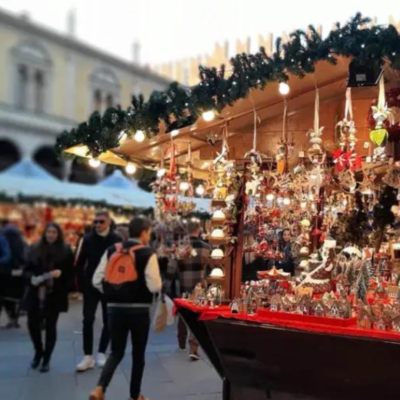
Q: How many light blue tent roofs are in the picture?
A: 2